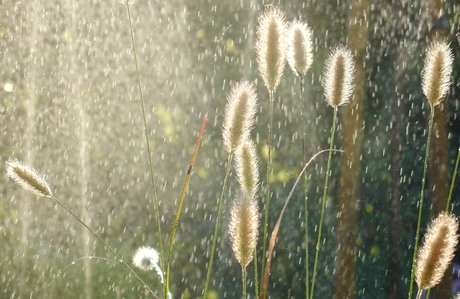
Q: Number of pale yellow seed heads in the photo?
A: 9